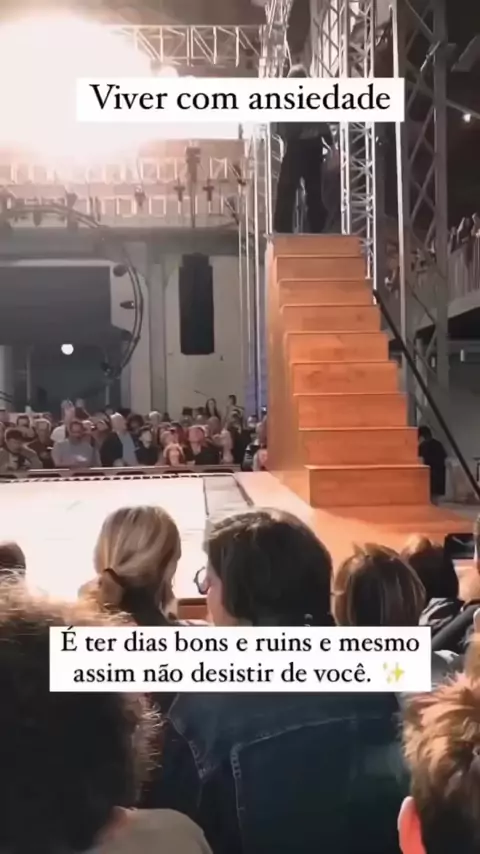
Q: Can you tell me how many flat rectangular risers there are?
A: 9